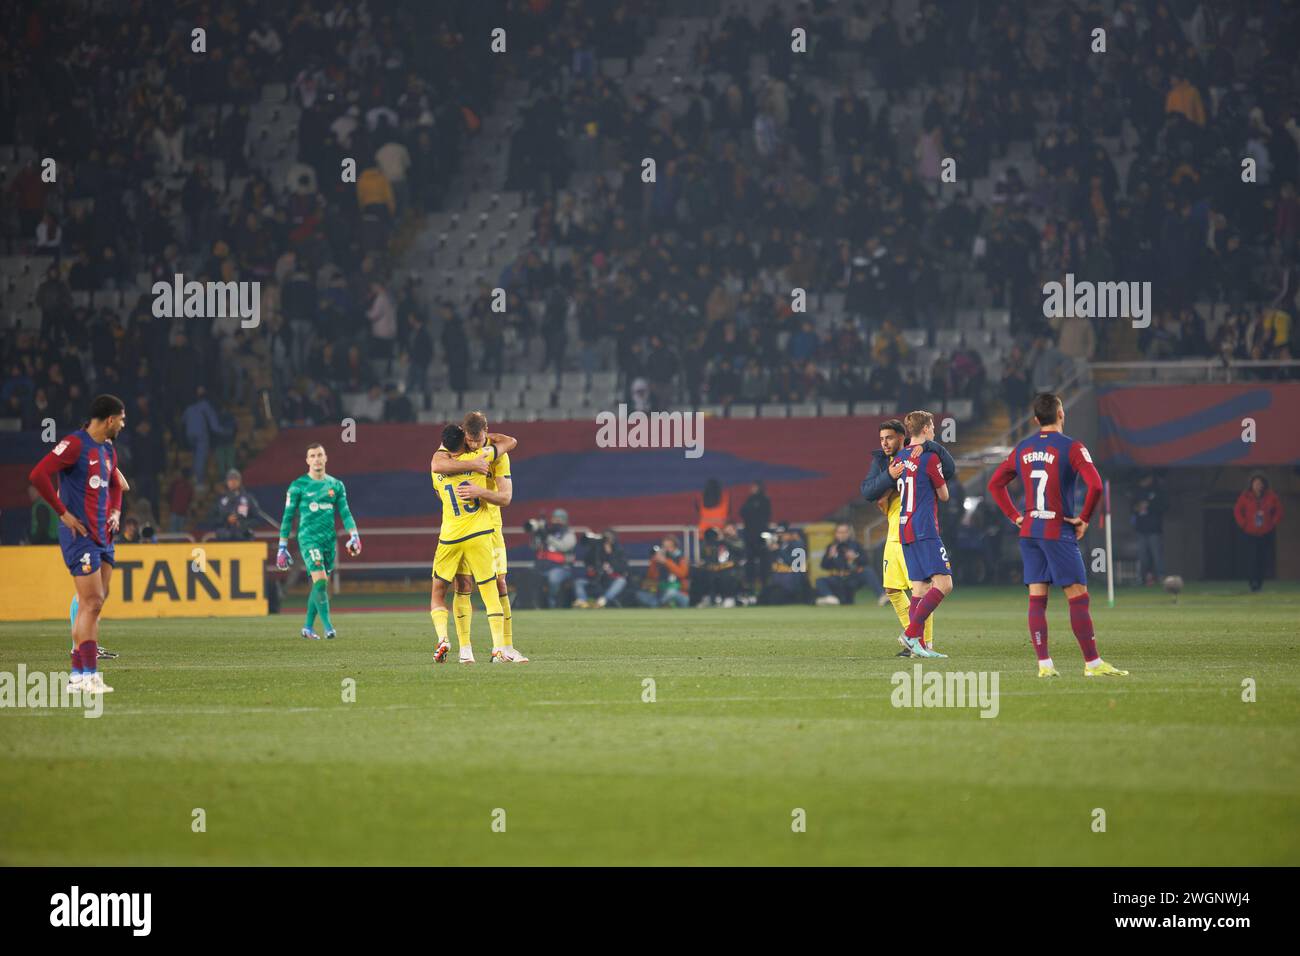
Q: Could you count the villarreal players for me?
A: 3